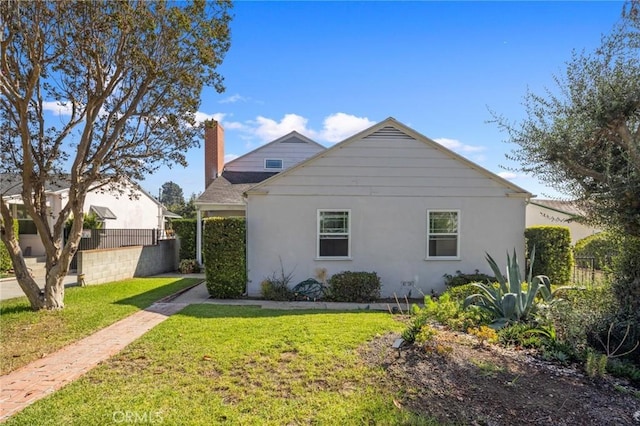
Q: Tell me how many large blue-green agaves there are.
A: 1